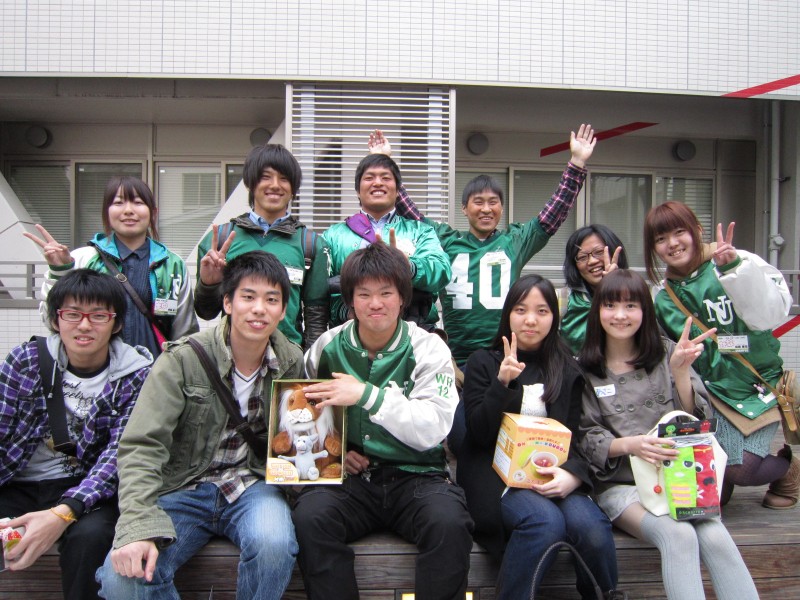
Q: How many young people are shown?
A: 11